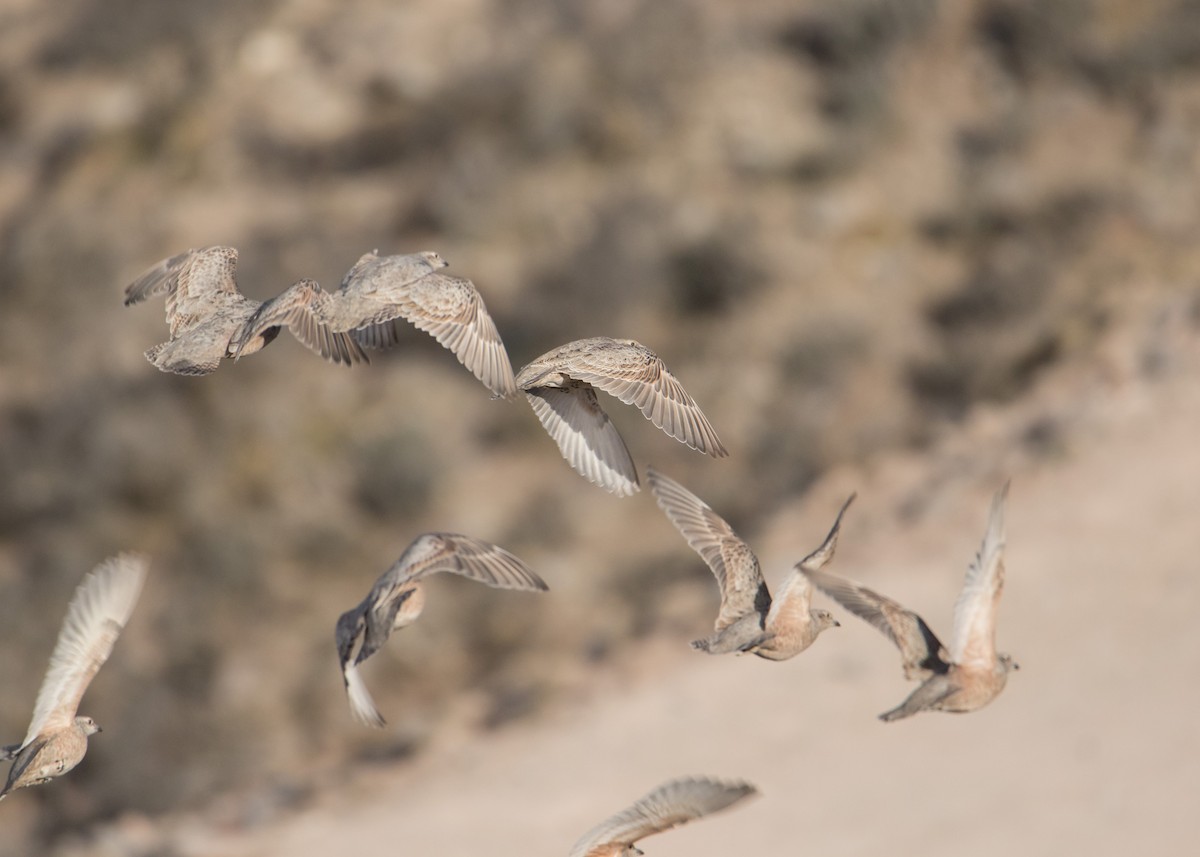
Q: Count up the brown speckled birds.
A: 8